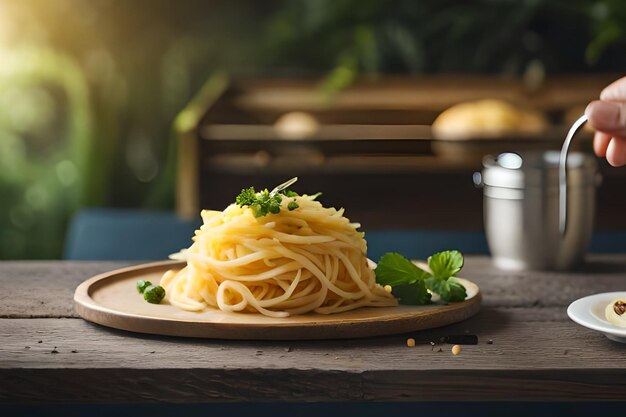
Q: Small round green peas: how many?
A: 2